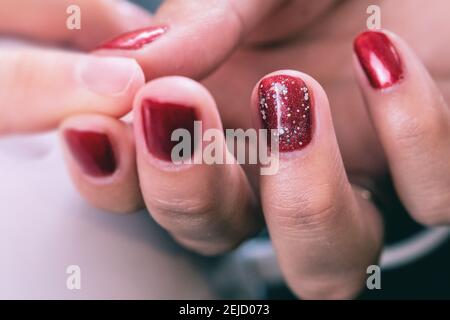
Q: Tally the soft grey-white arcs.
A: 1